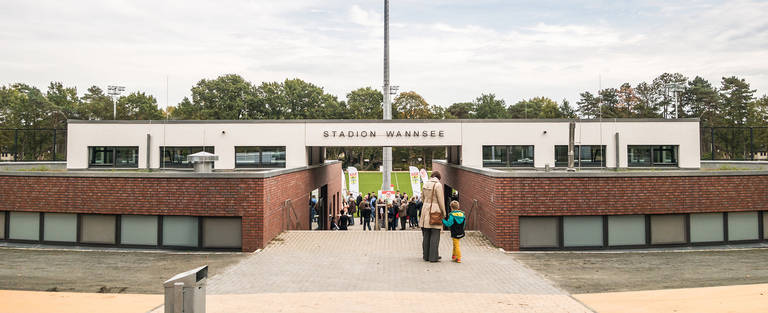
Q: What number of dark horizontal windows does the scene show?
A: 6